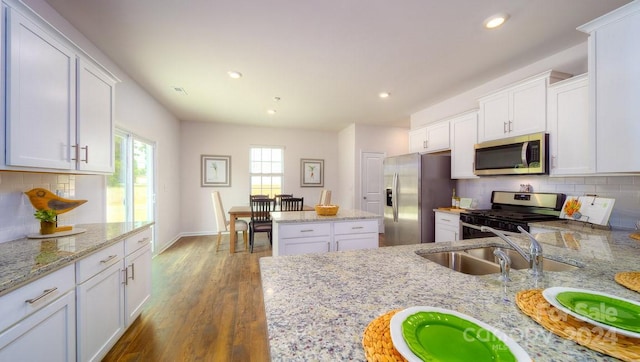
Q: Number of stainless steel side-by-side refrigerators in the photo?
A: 1